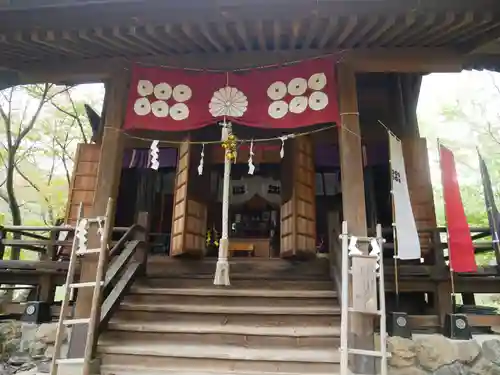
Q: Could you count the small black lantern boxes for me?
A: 3